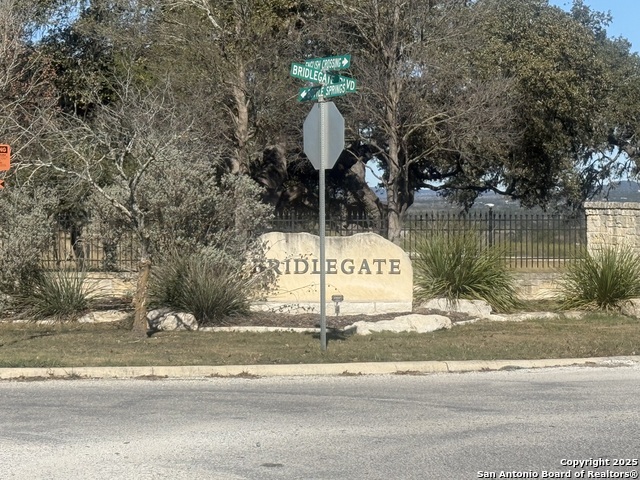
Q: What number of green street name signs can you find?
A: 3